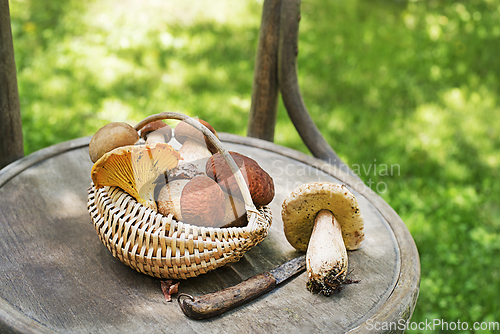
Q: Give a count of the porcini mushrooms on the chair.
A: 1